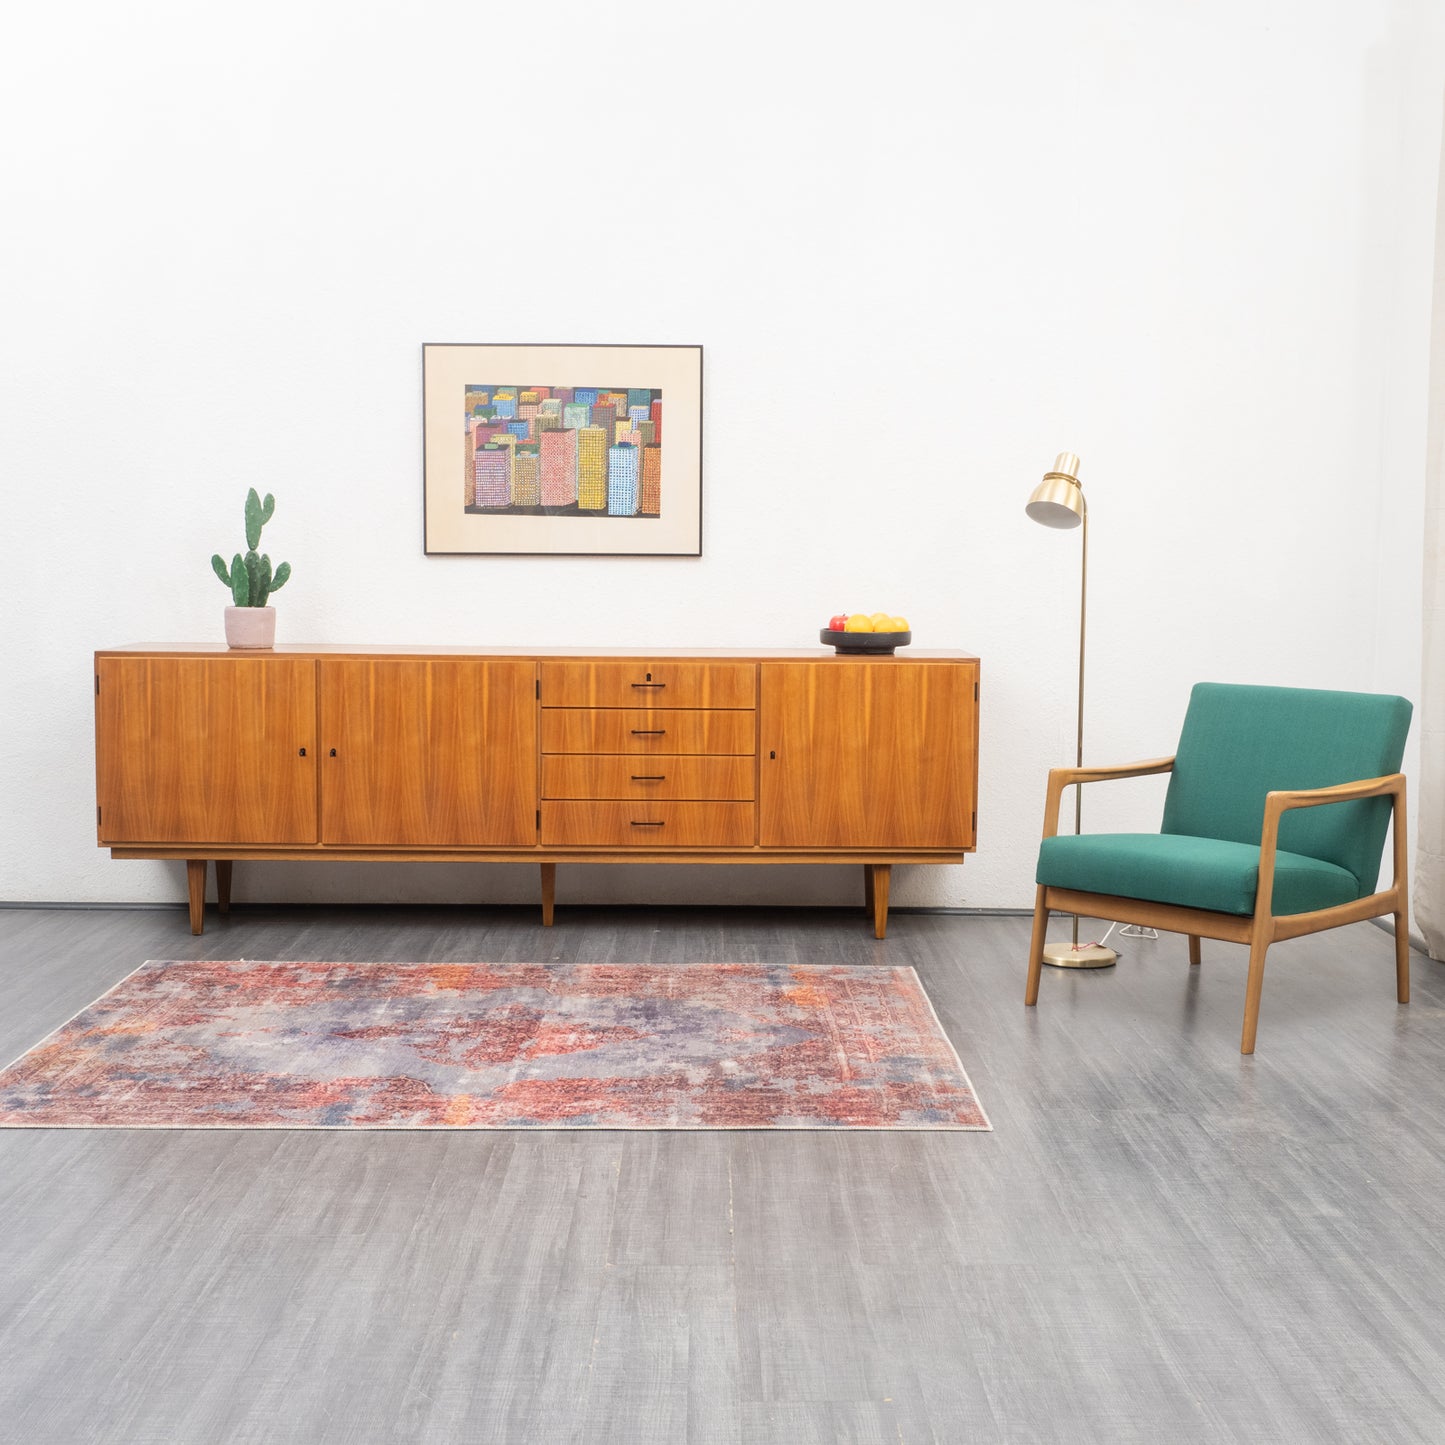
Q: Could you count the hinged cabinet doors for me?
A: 3